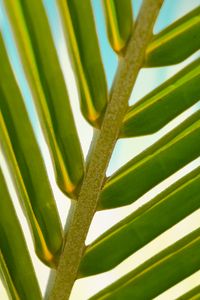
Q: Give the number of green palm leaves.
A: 11